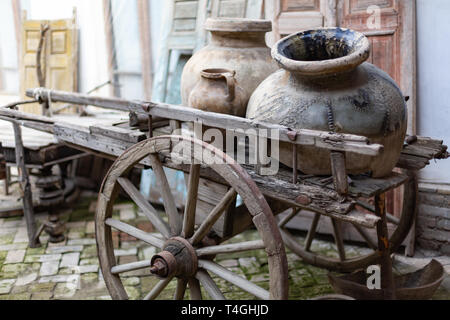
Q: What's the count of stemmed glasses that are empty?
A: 0